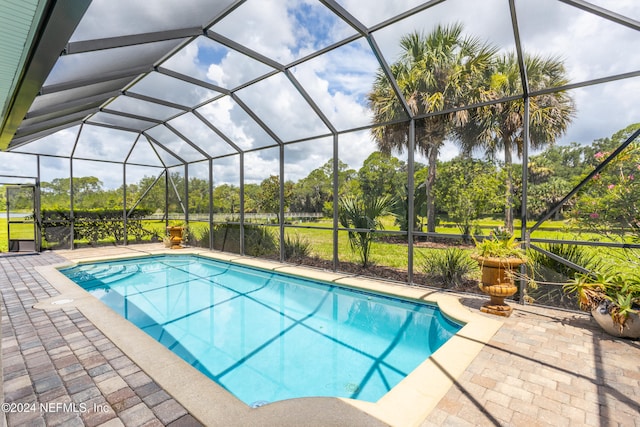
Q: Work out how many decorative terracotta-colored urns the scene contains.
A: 2